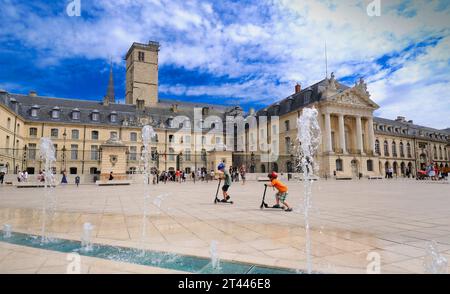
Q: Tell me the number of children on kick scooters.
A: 2